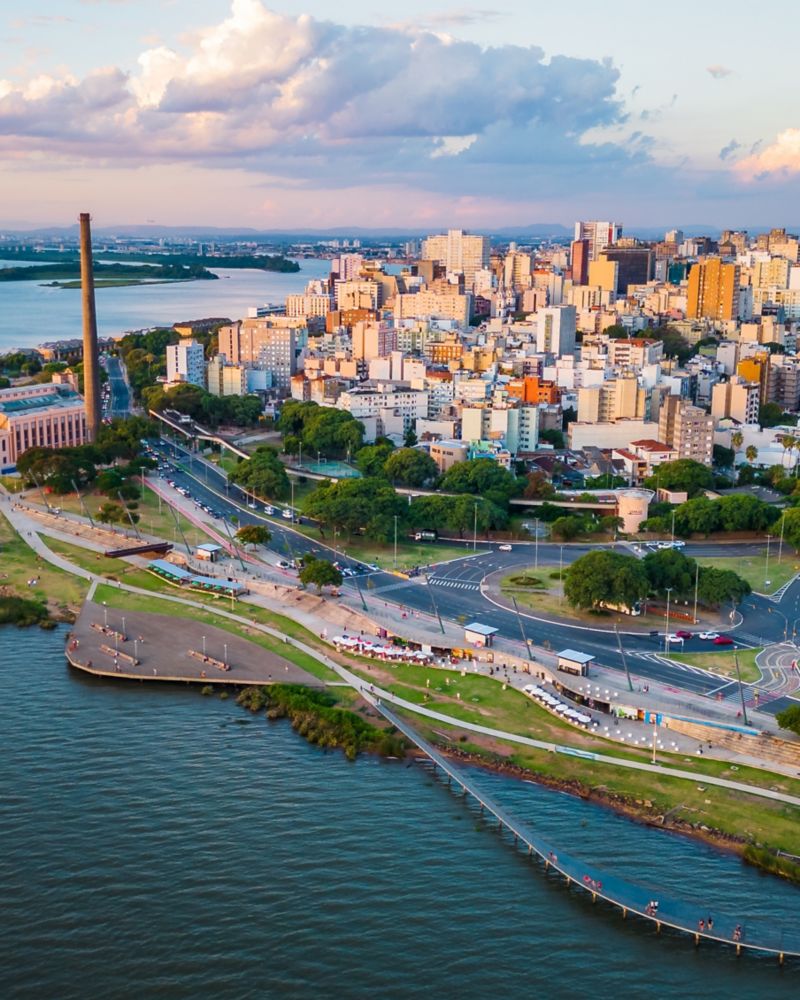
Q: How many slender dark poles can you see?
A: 11